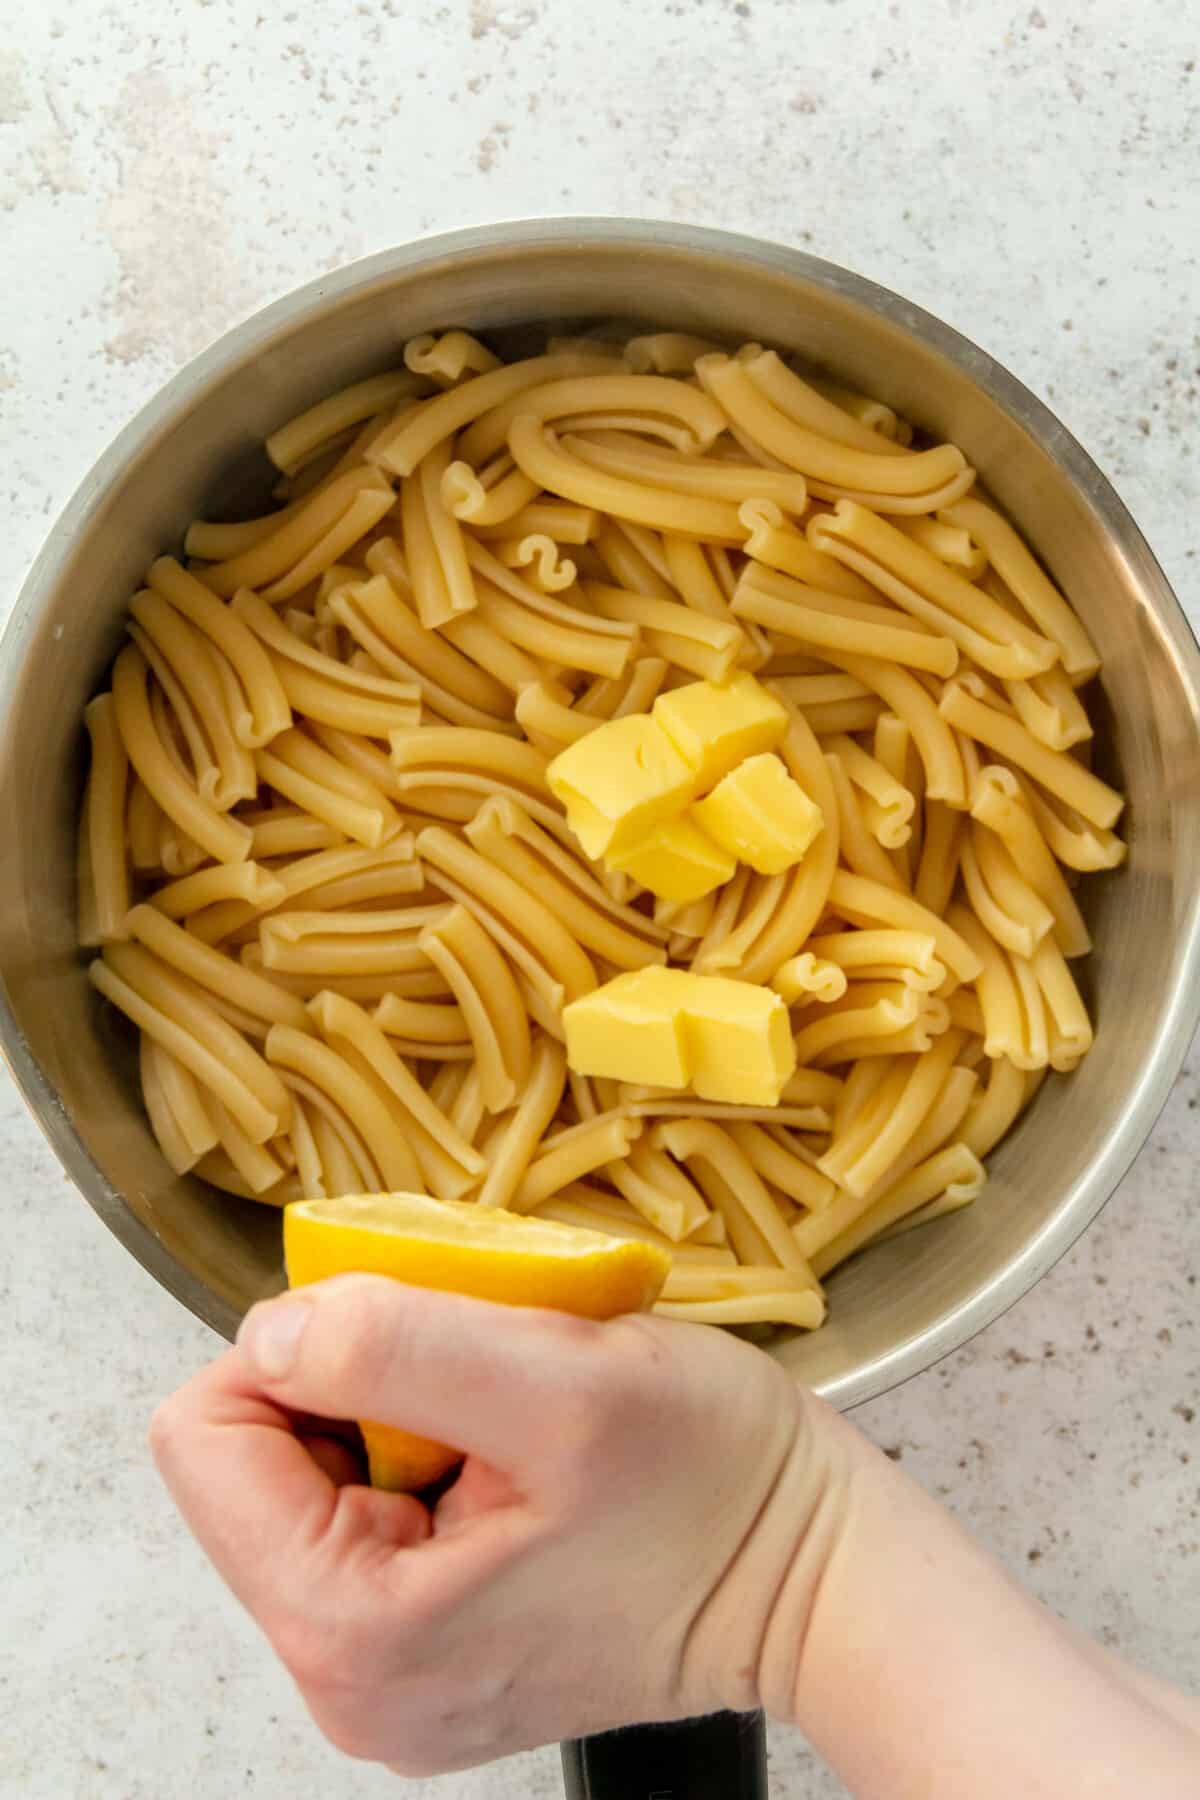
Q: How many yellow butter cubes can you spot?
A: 6